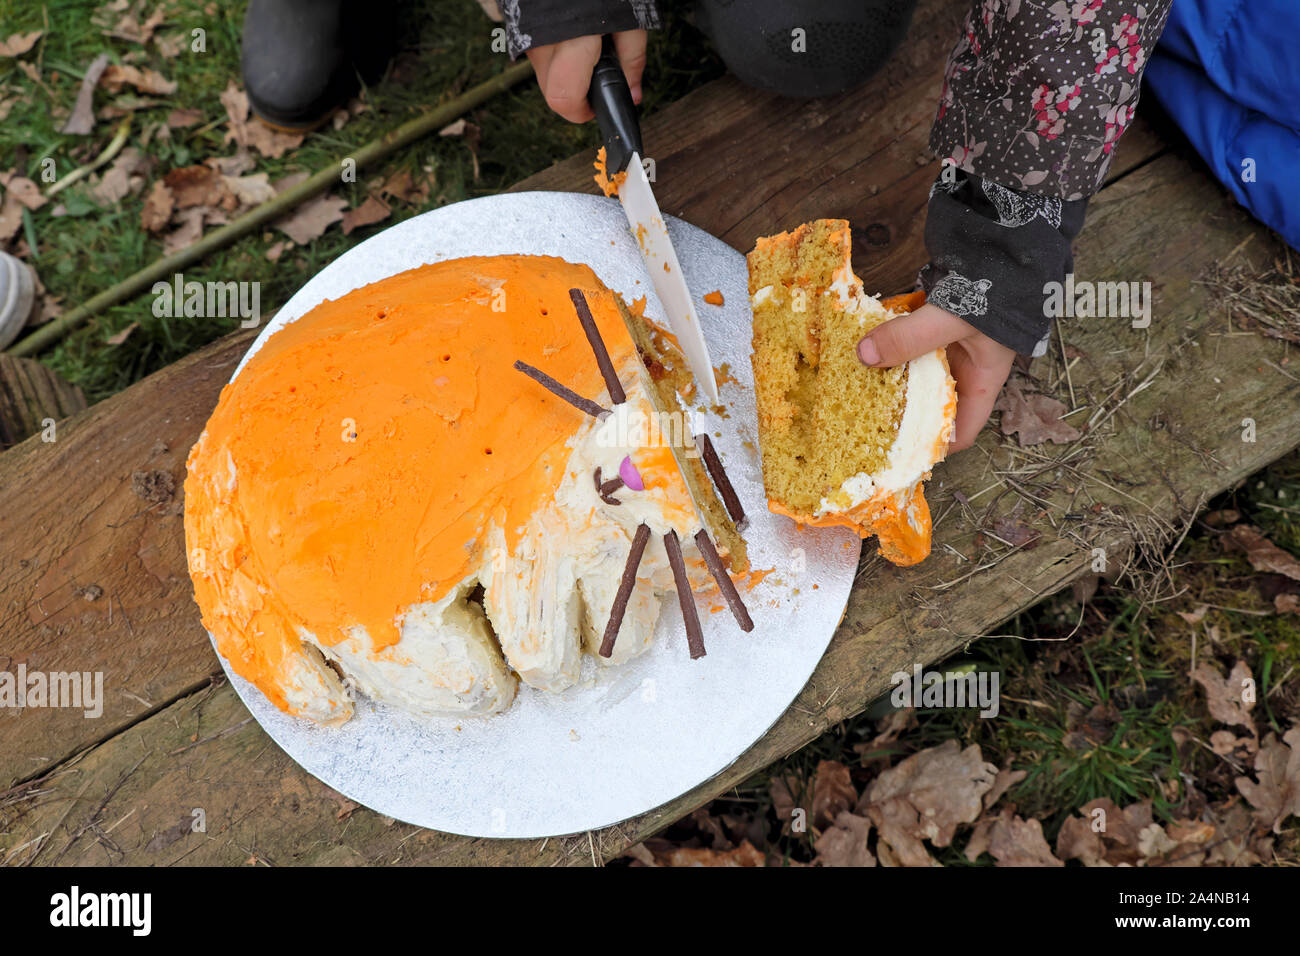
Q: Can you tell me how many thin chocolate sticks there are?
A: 6